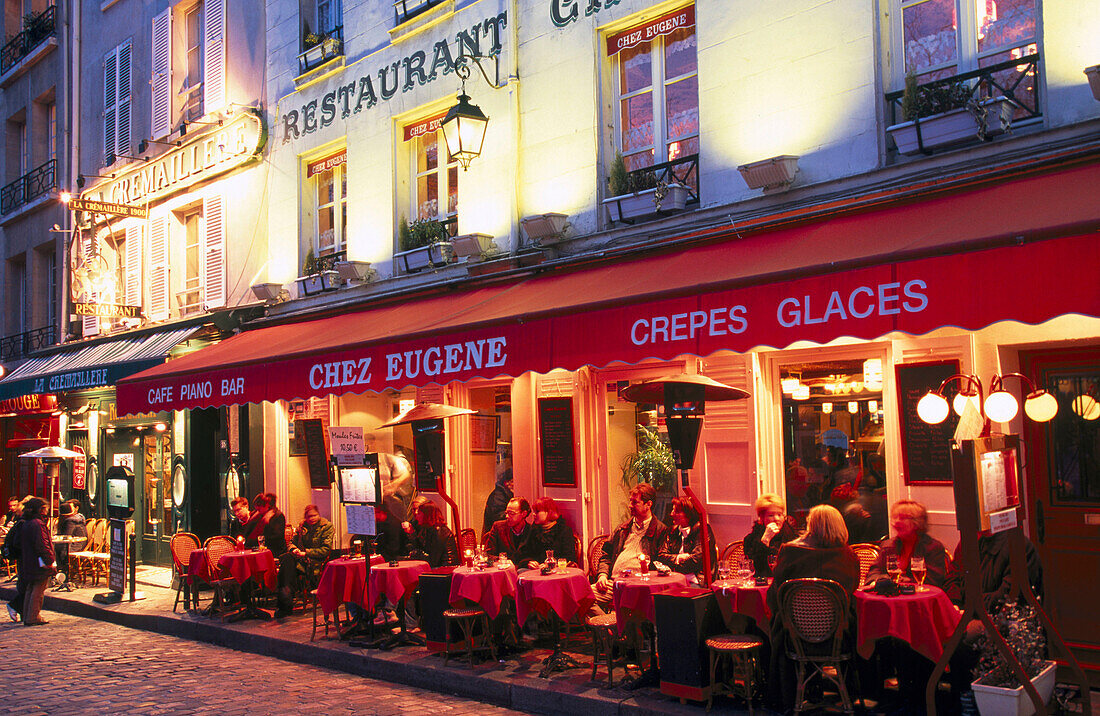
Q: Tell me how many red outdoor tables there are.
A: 9